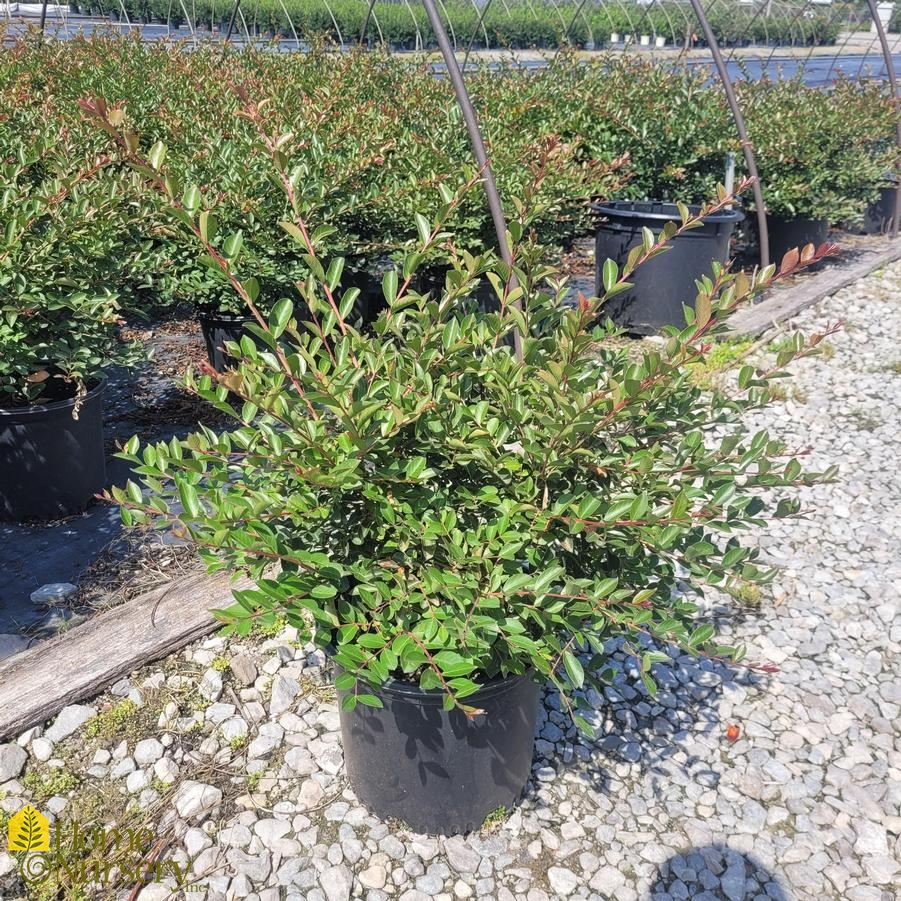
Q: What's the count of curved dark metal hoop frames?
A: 3